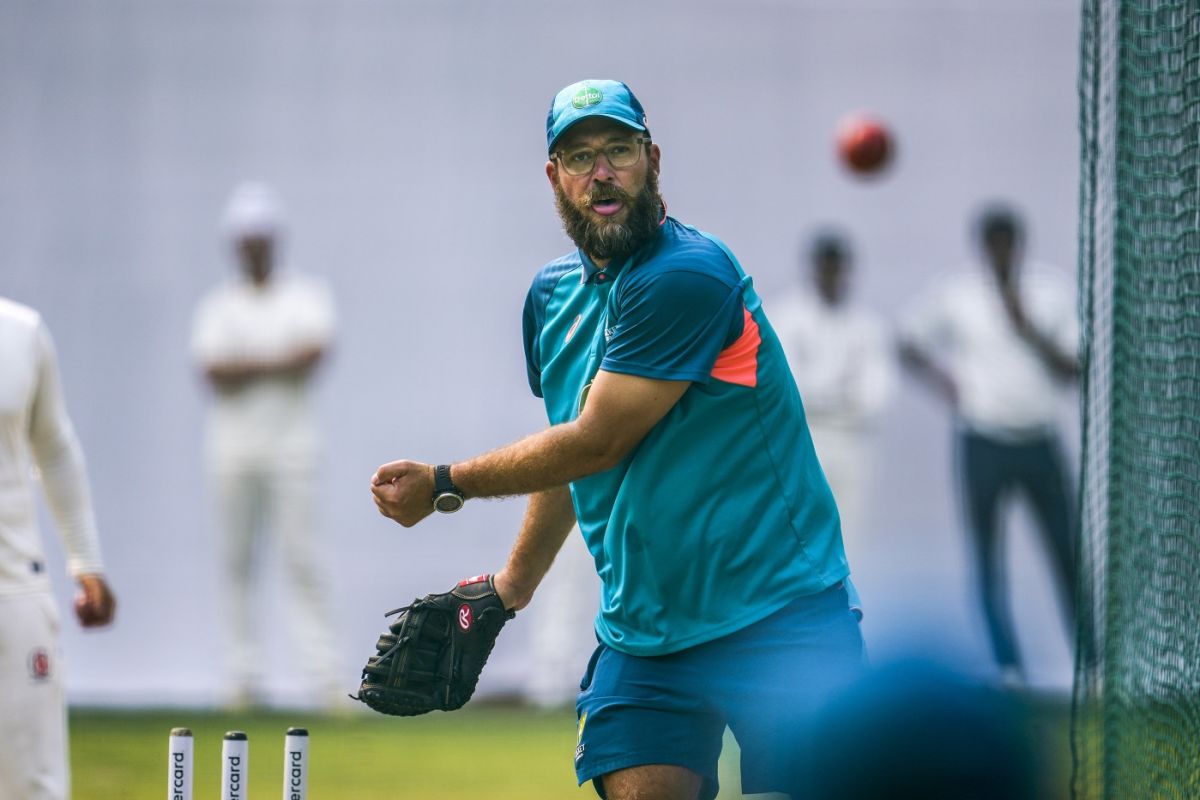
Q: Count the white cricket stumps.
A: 3